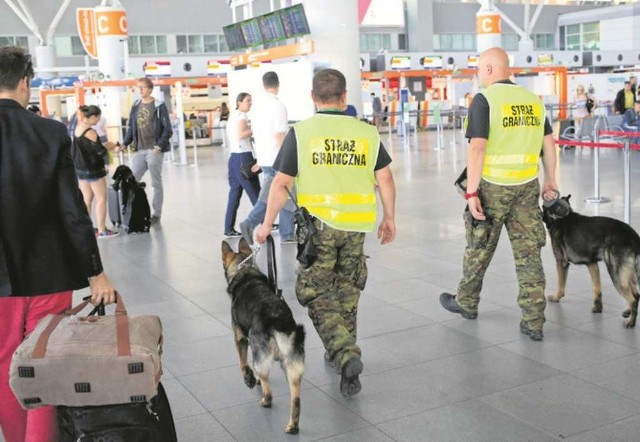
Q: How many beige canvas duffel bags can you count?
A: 1